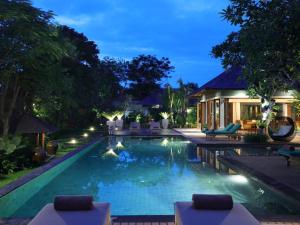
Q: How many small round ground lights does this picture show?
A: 3